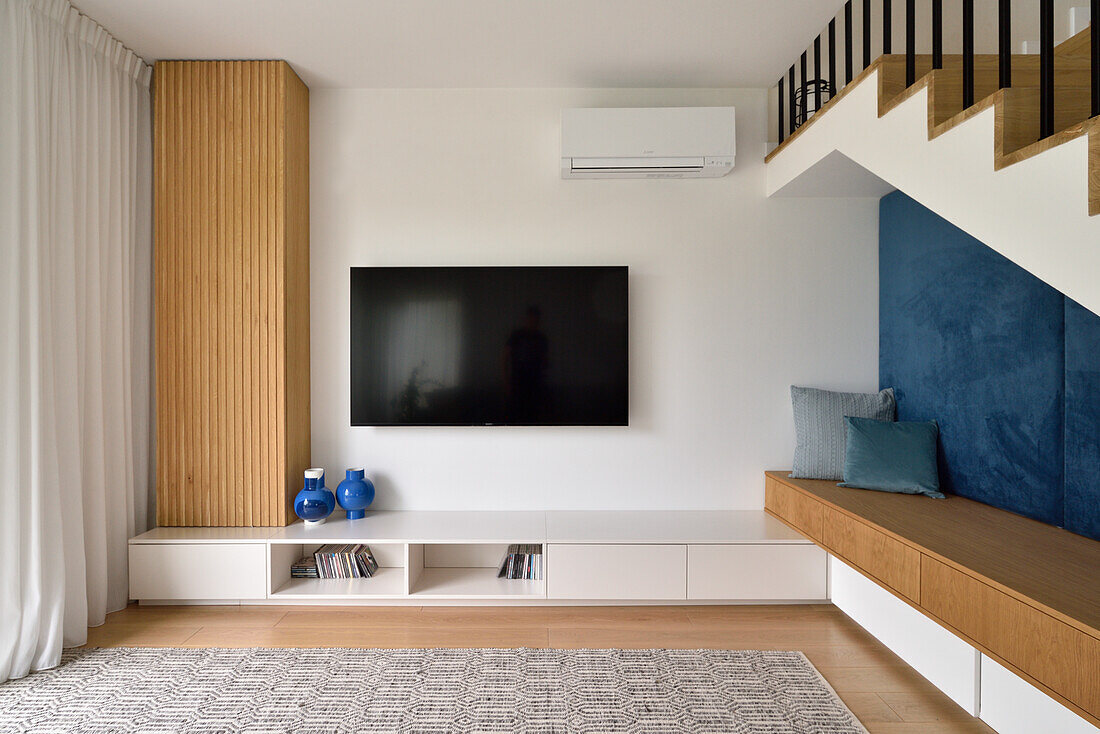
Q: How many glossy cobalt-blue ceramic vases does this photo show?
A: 2